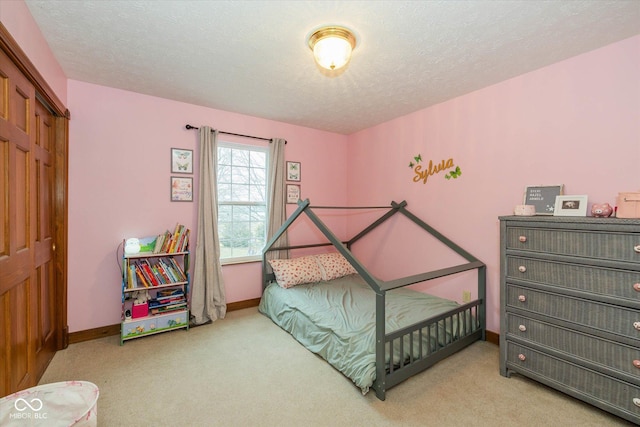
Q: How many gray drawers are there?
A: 5